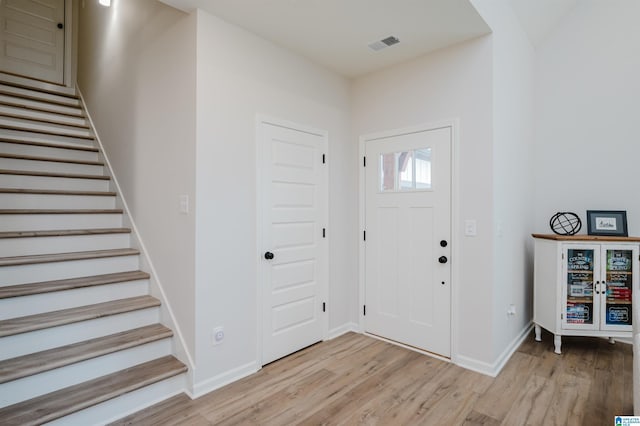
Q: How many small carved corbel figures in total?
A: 0